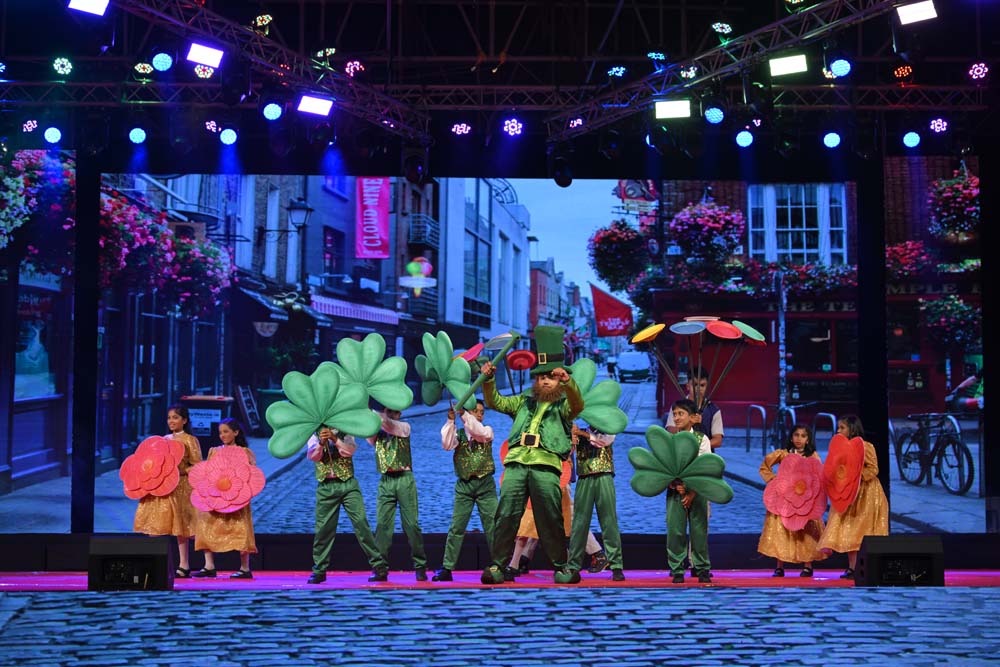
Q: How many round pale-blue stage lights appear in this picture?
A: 10